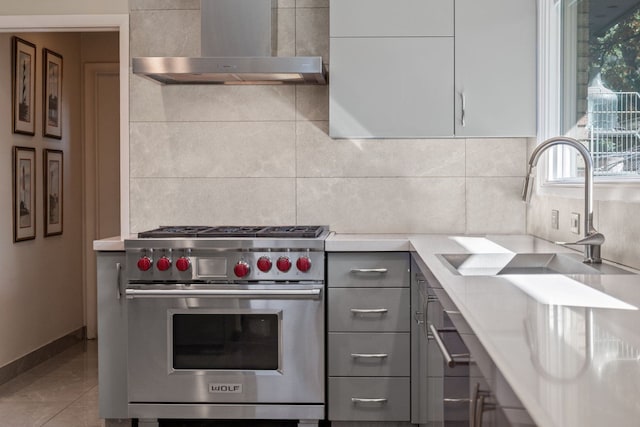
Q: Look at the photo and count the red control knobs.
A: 7